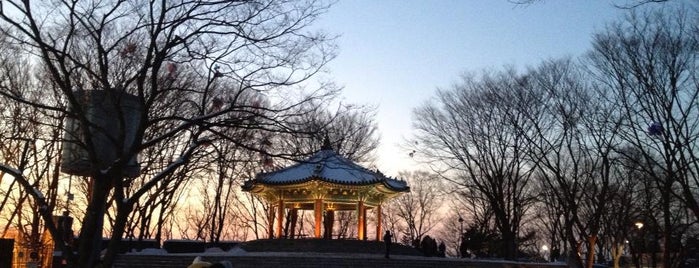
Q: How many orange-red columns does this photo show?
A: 5